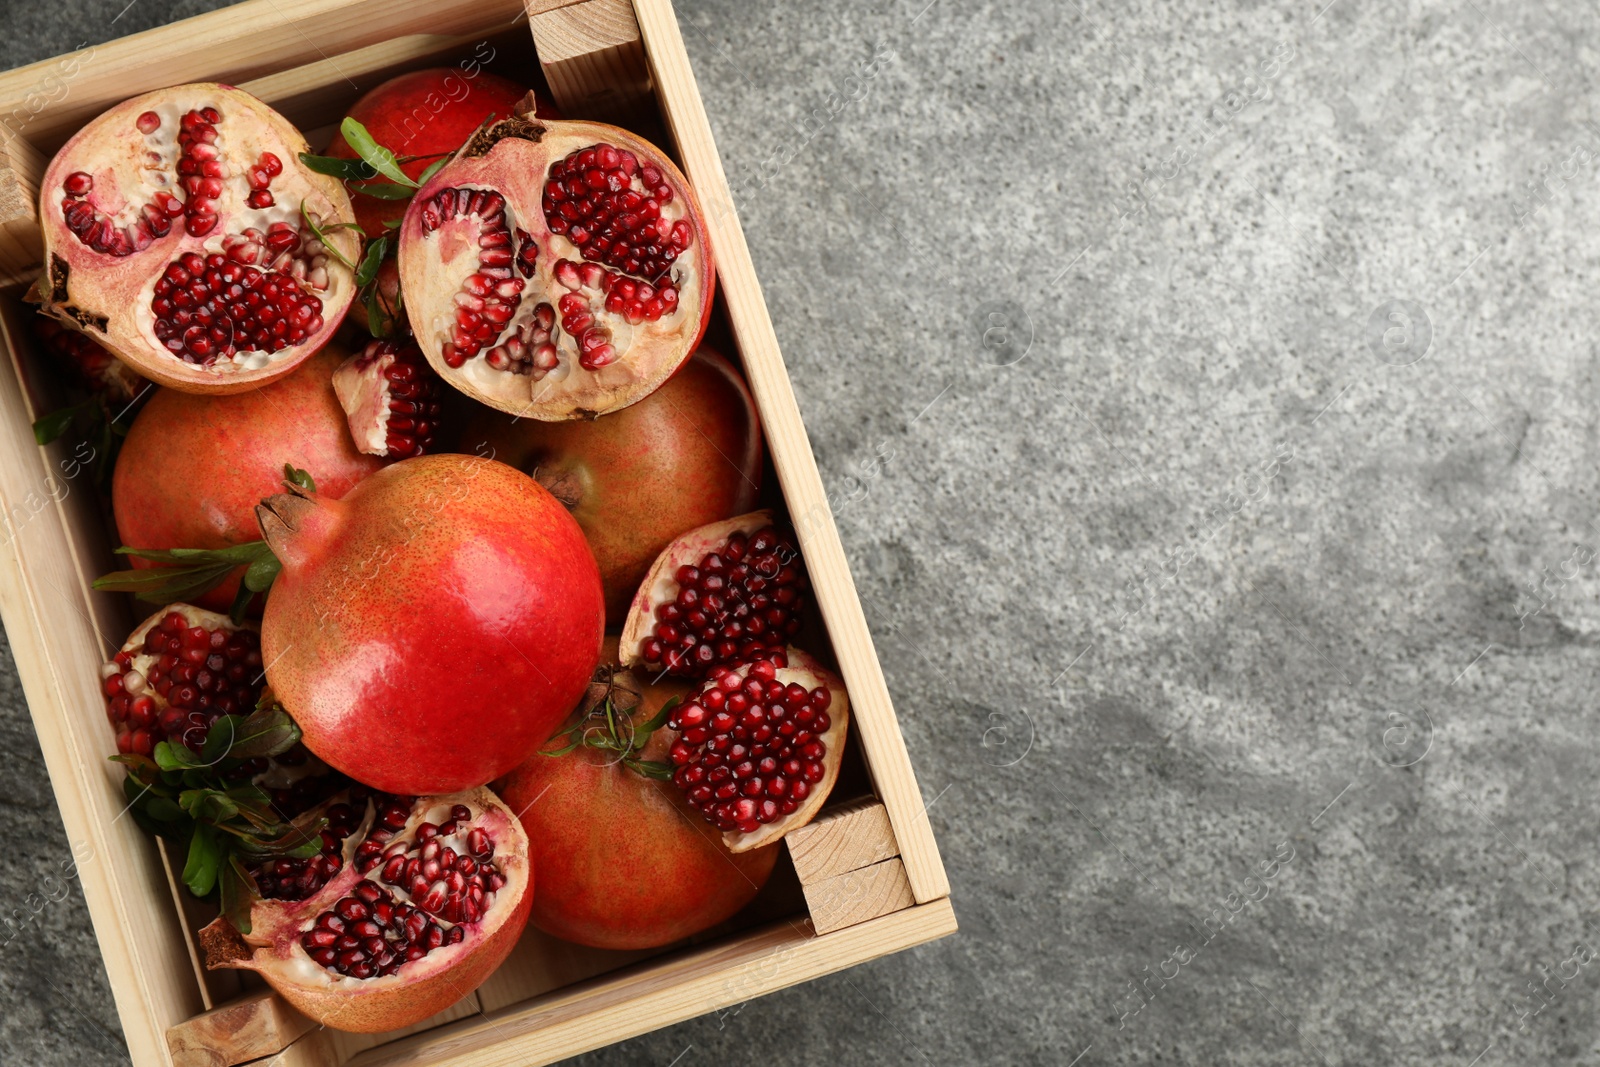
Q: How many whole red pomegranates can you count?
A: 5